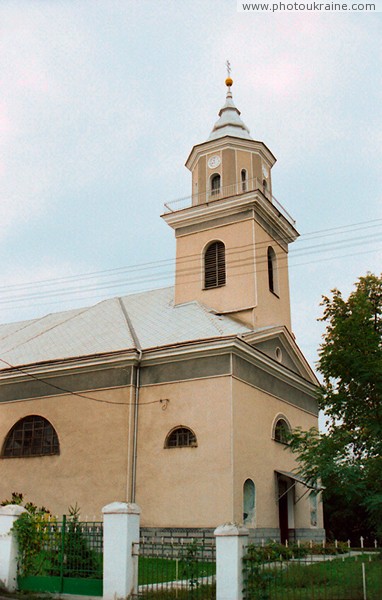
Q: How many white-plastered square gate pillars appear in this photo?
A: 3